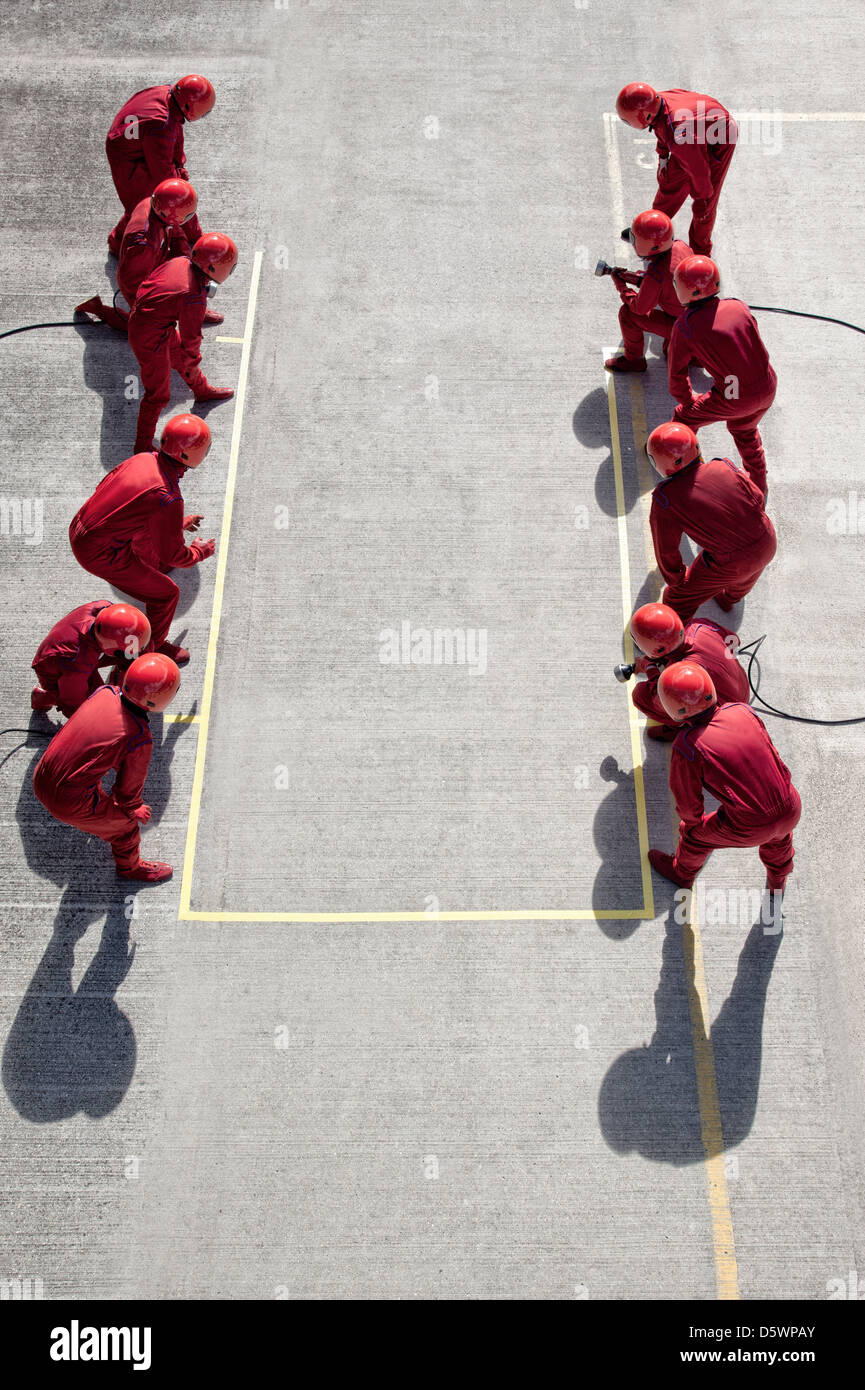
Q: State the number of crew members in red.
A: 12